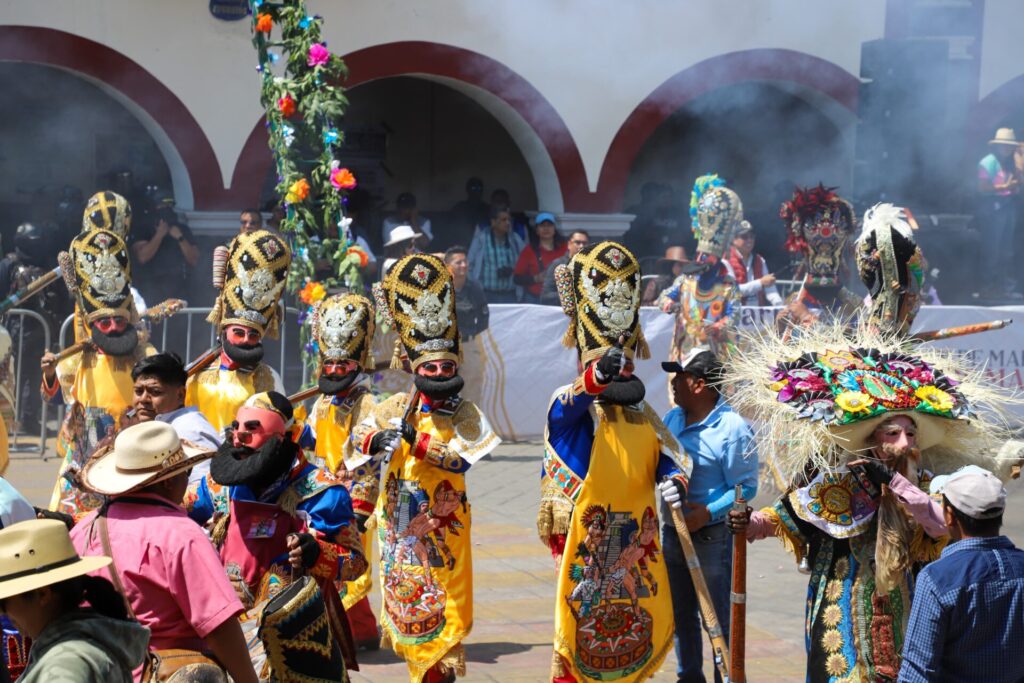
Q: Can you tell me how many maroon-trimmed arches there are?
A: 4